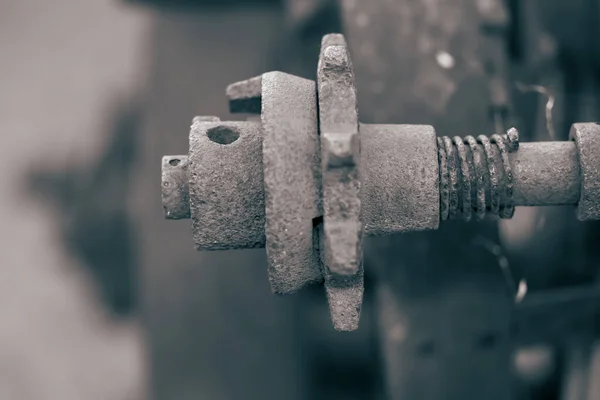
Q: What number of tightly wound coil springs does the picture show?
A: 1